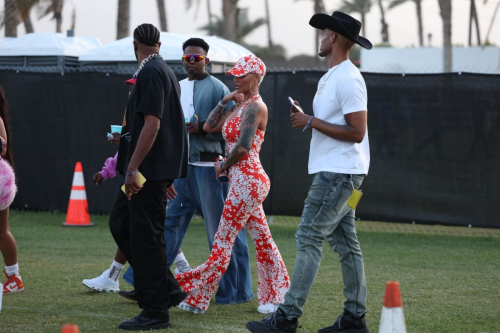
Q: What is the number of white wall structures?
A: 1